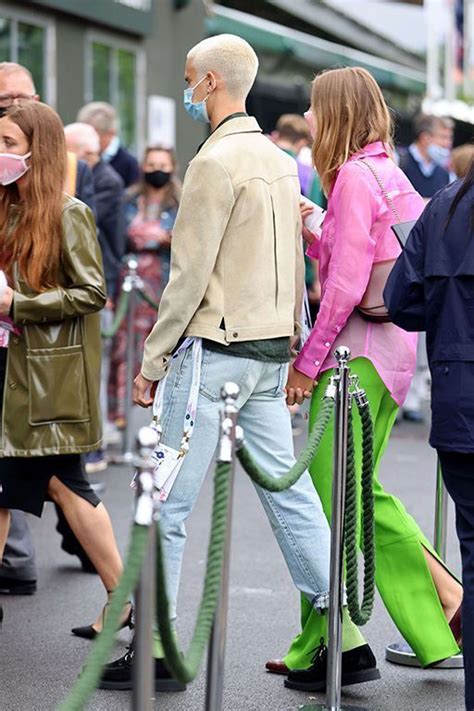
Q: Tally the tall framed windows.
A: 2